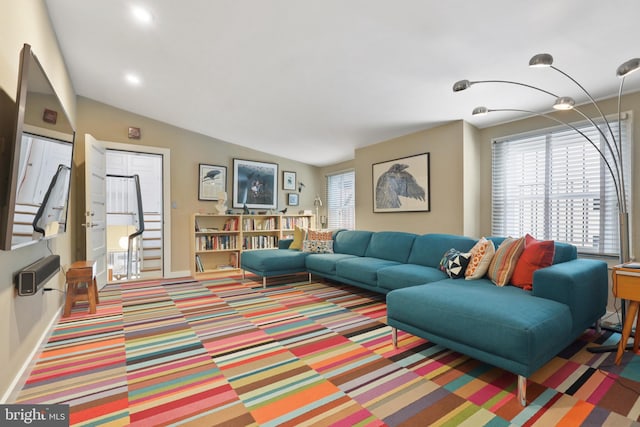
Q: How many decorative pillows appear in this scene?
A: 7